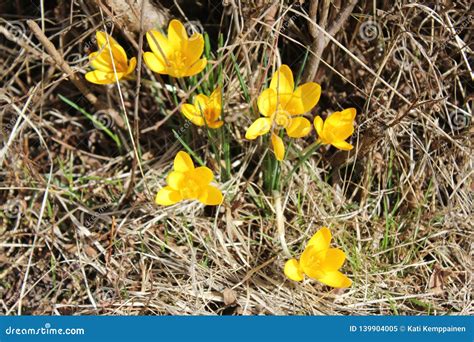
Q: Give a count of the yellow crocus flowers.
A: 7